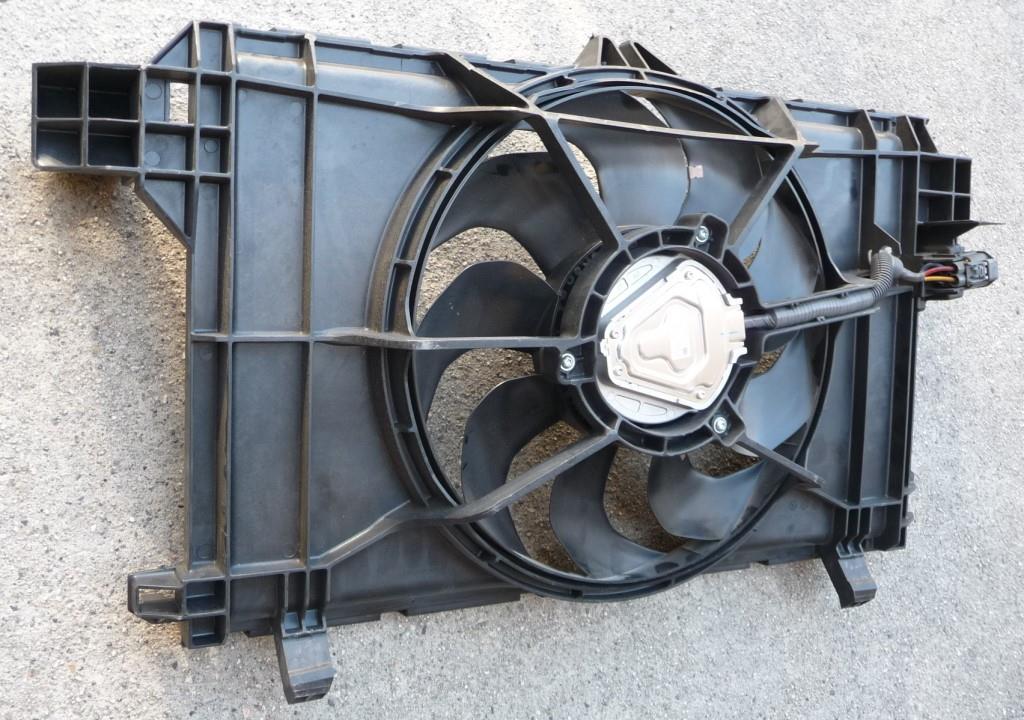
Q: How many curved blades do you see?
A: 9